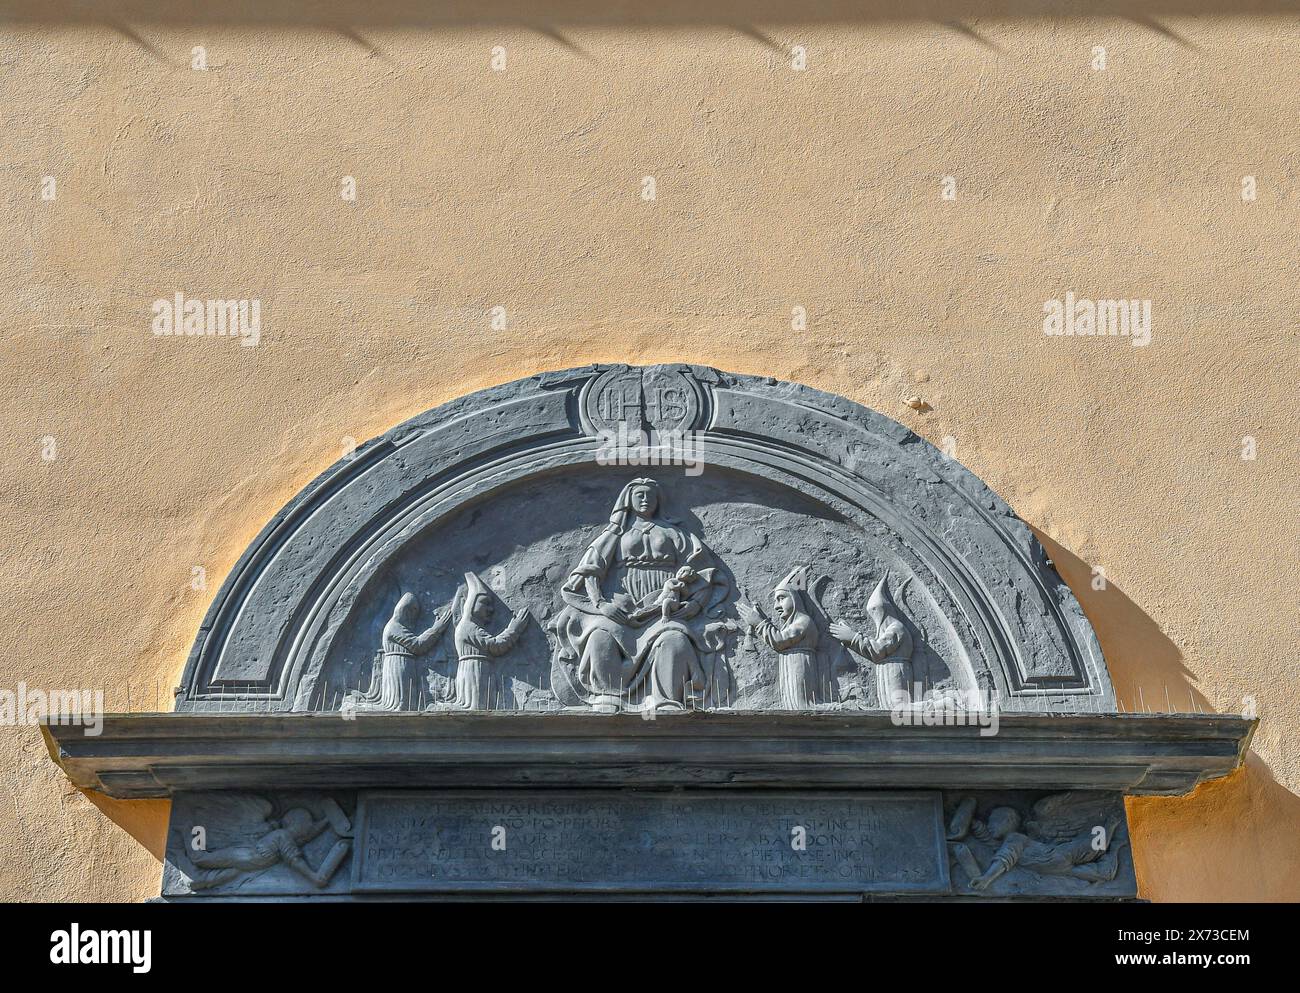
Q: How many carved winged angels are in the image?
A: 2